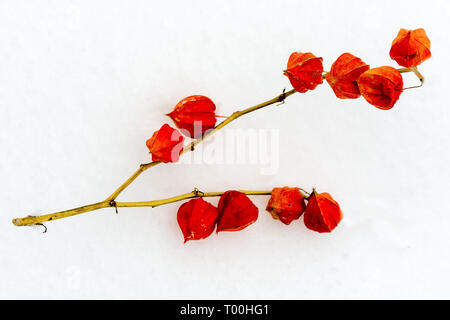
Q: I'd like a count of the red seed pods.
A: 10